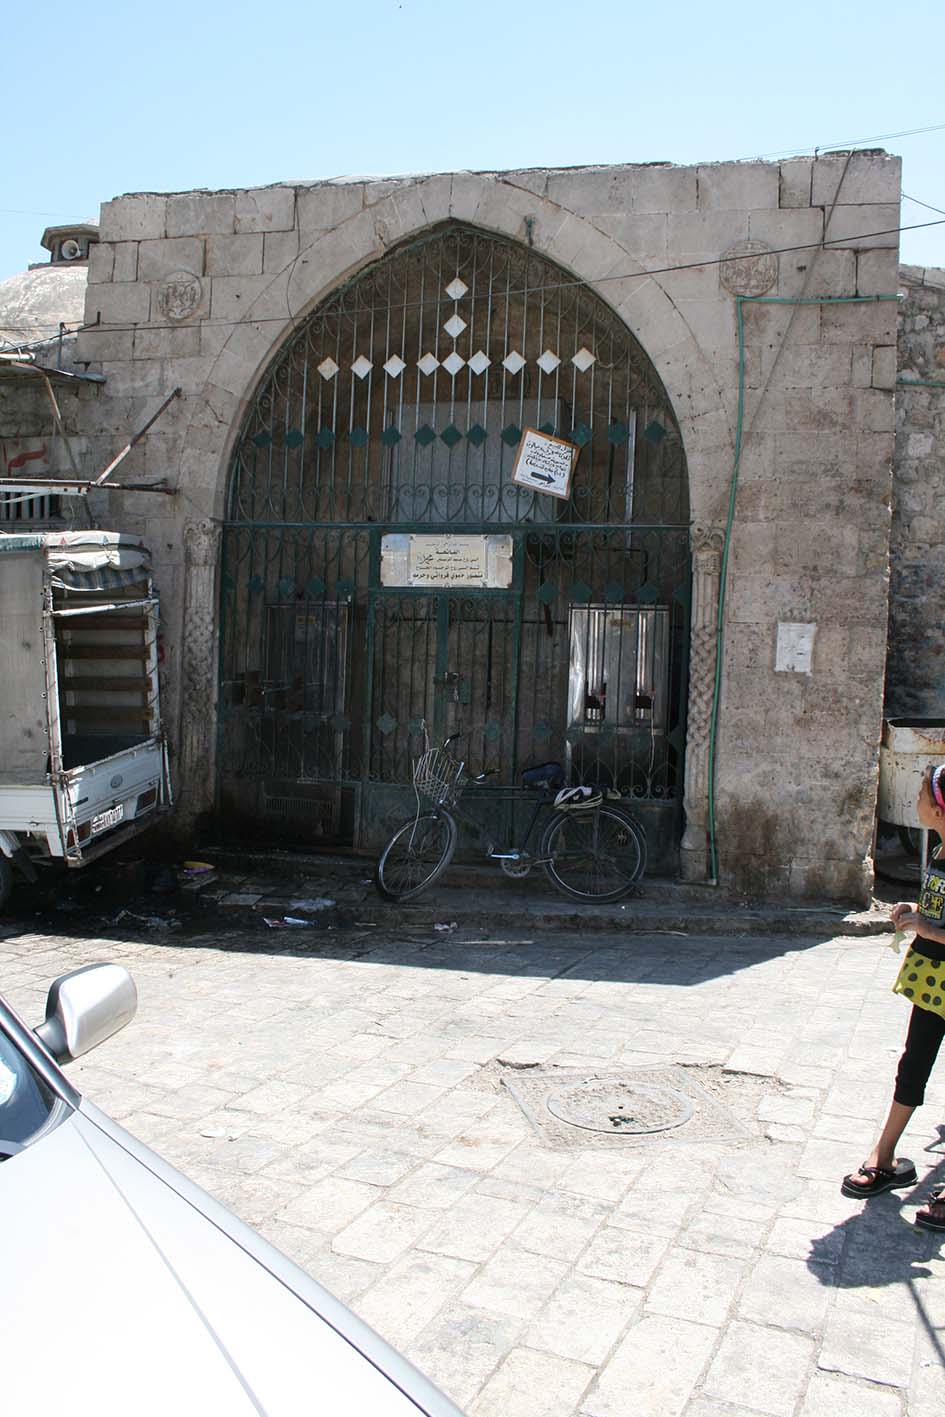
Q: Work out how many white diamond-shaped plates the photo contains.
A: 11